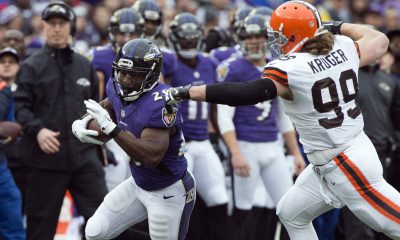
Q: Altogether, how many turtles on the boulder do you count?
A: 0